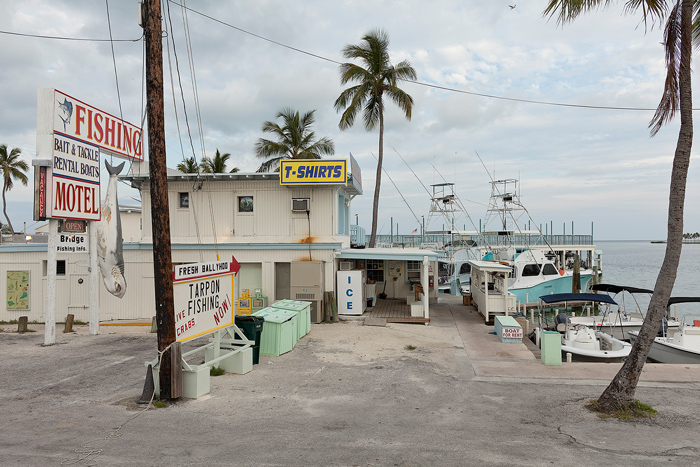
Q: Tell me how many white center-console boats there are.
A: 3